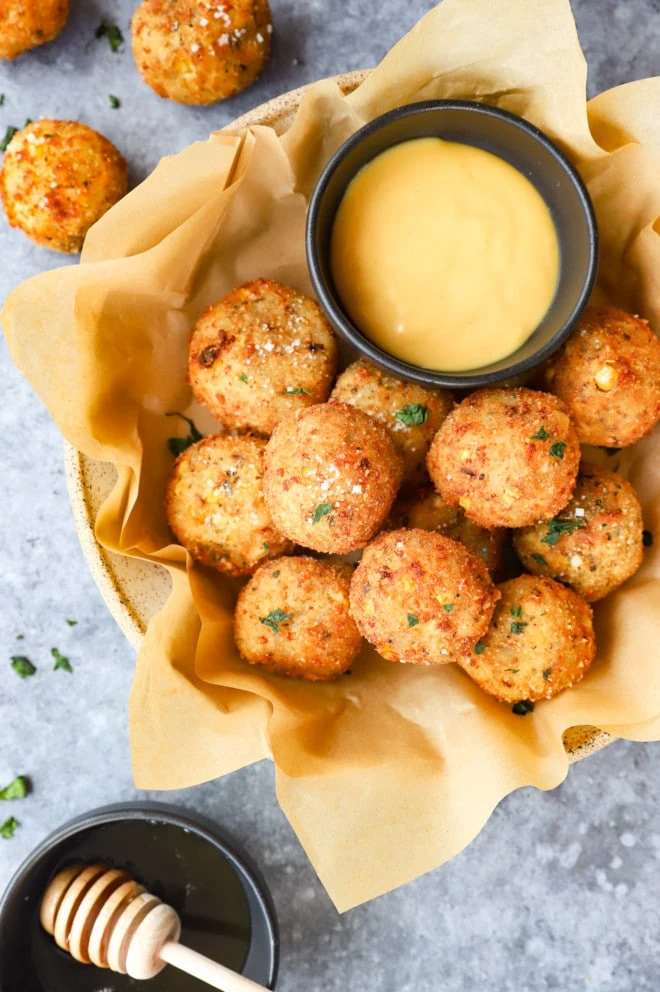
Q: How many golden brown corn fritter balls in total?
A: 14